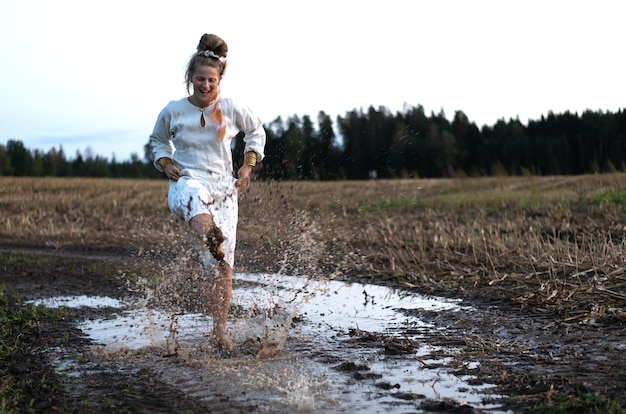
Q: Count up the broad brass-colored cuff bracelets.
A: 2